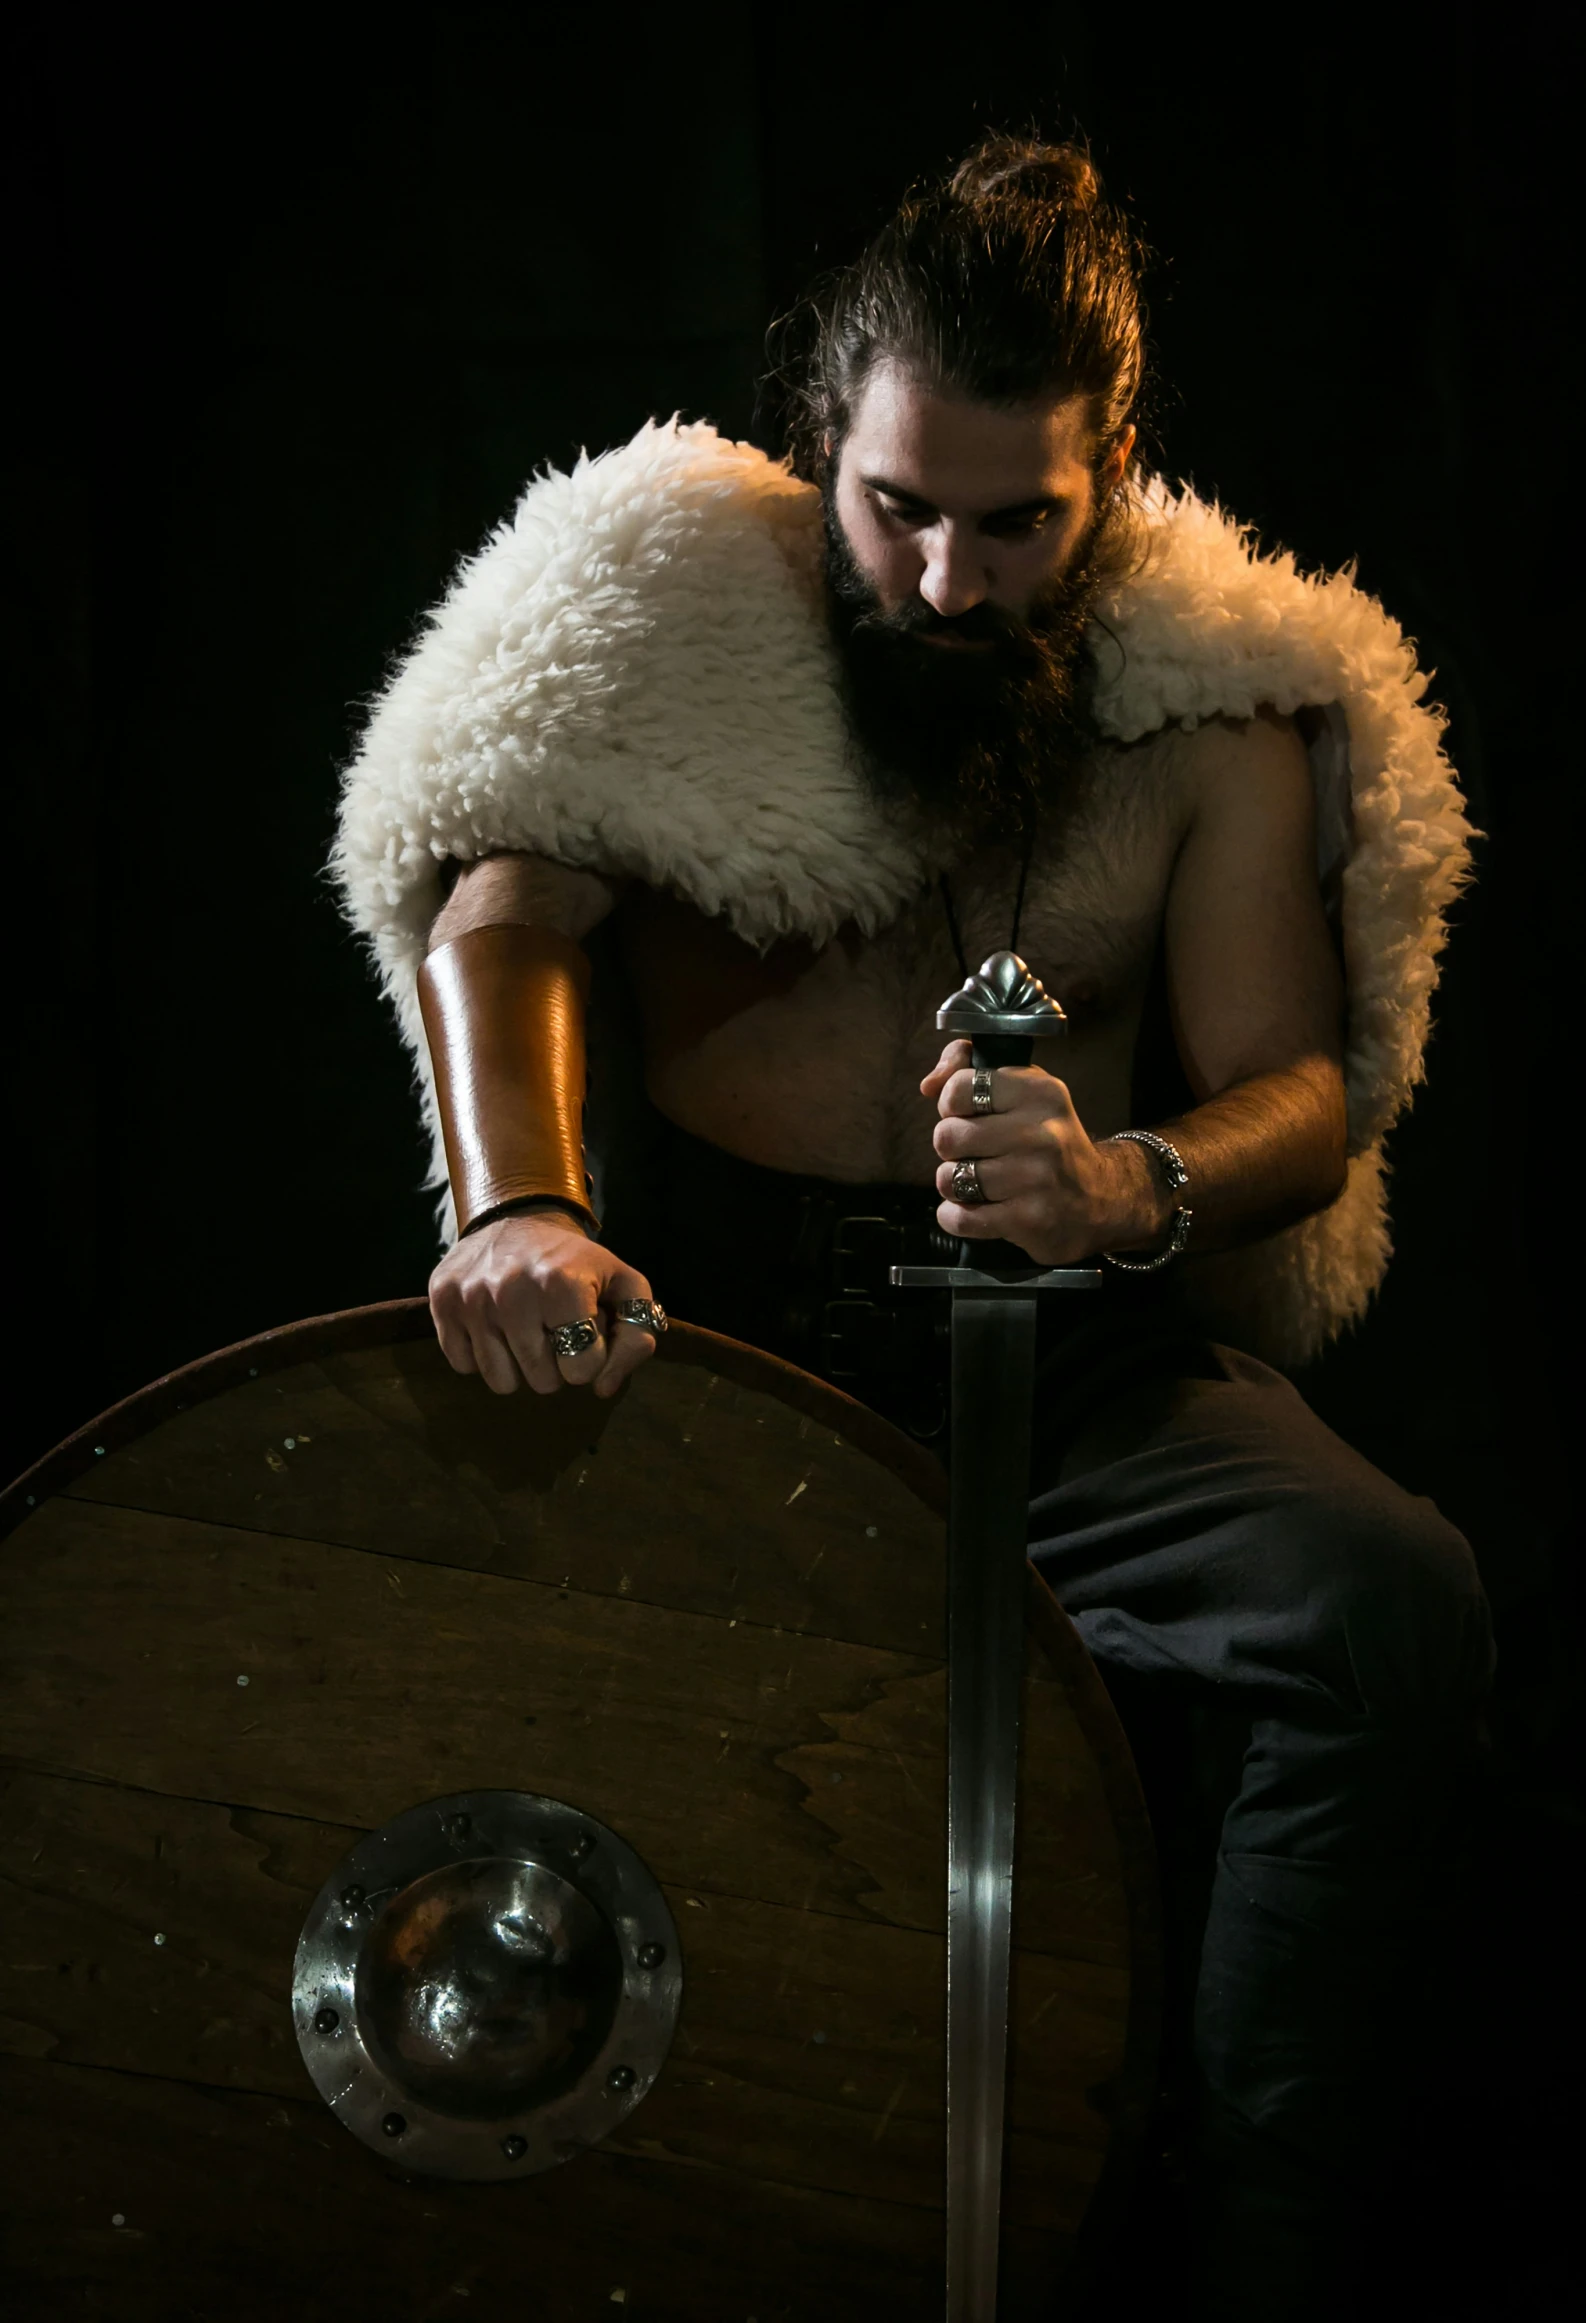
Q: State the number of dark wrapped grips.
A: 1